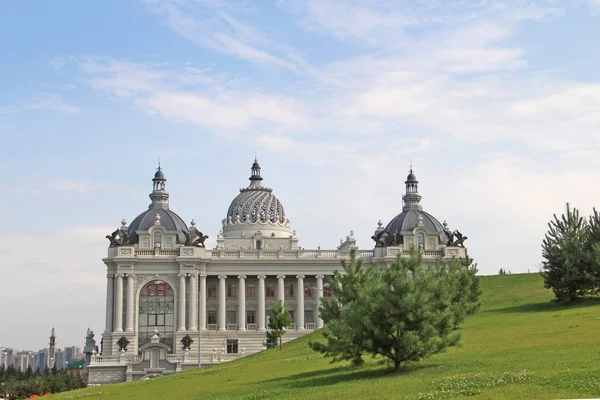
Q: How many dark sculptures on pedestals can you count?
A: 4